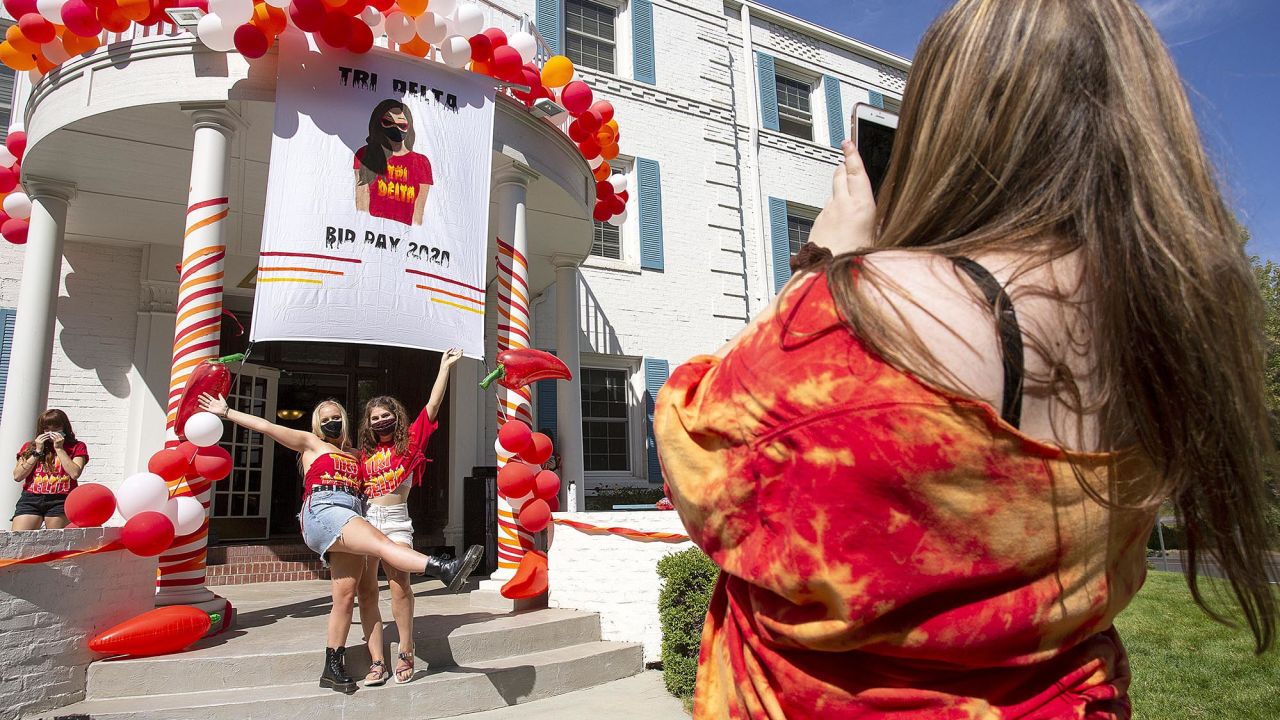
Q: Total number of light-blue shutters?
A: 10